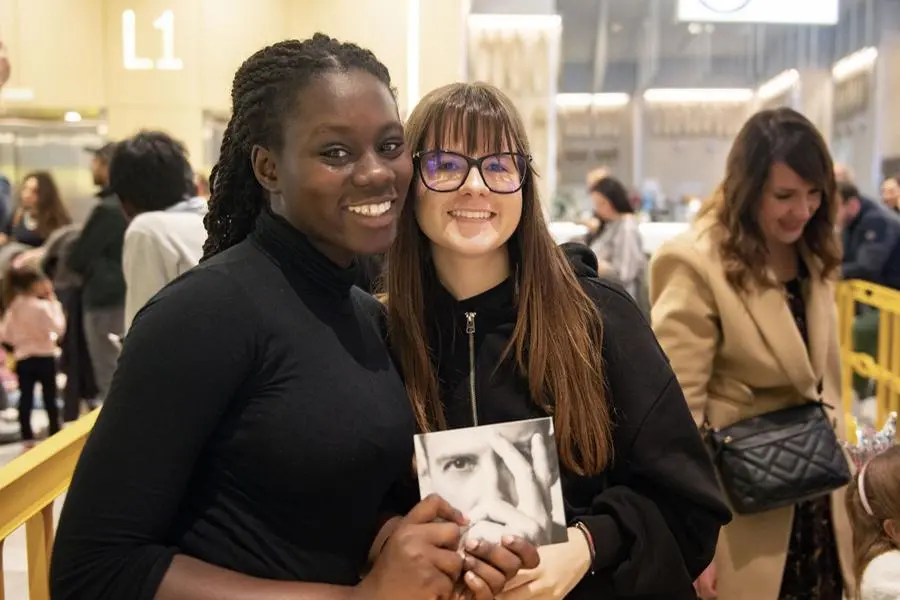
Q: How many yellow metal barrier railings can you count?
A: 2